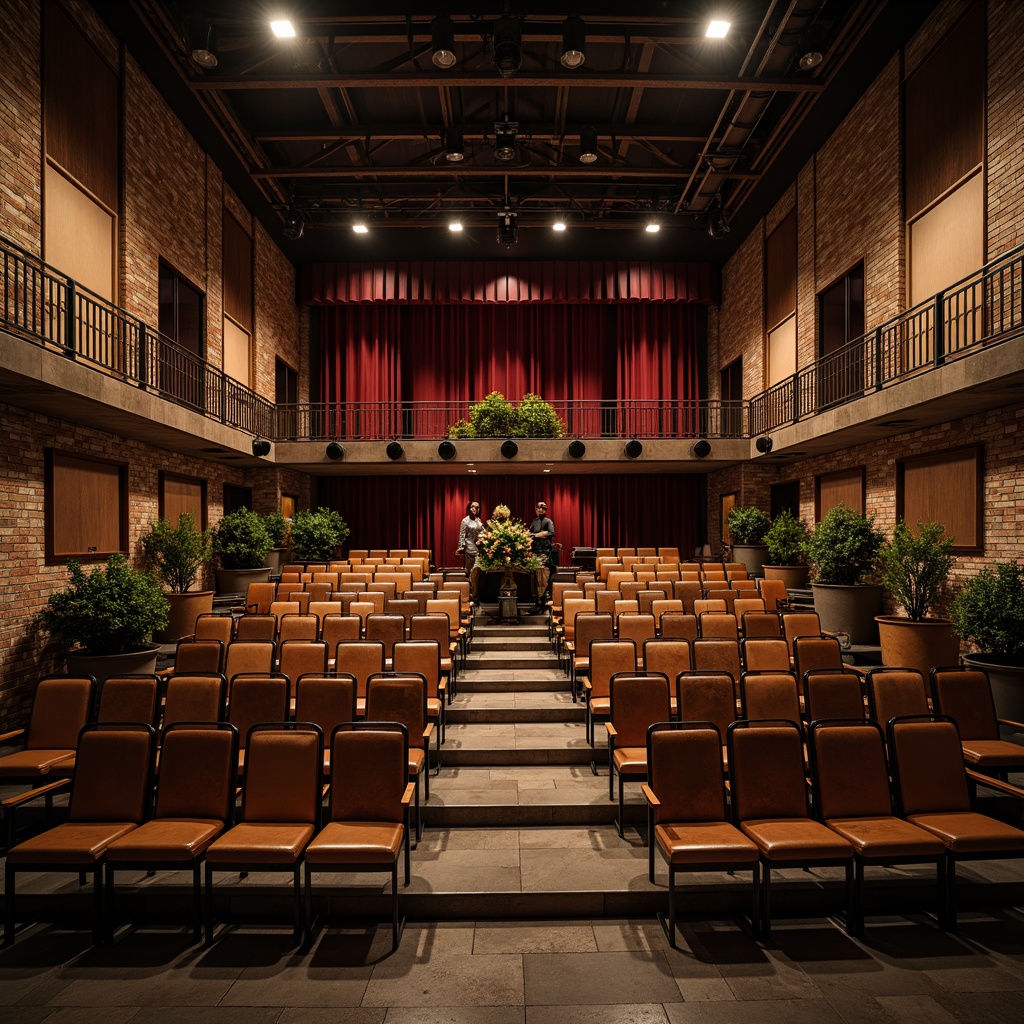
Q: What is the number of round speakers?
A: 9